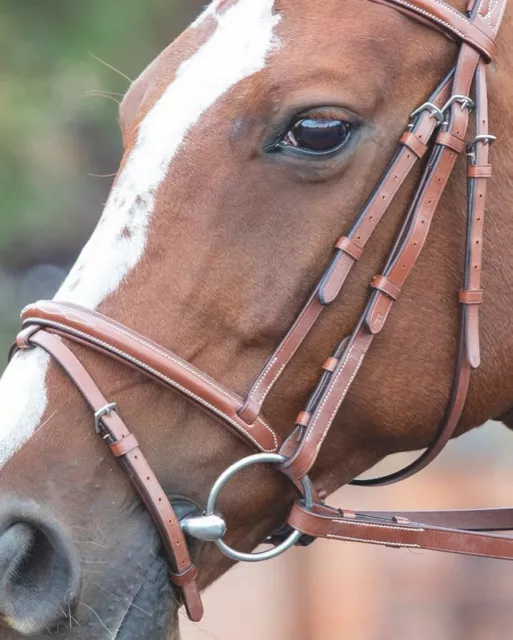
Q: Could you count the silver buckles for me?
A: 4